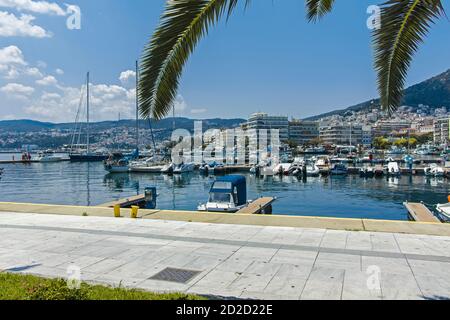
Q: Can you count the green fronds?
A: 3